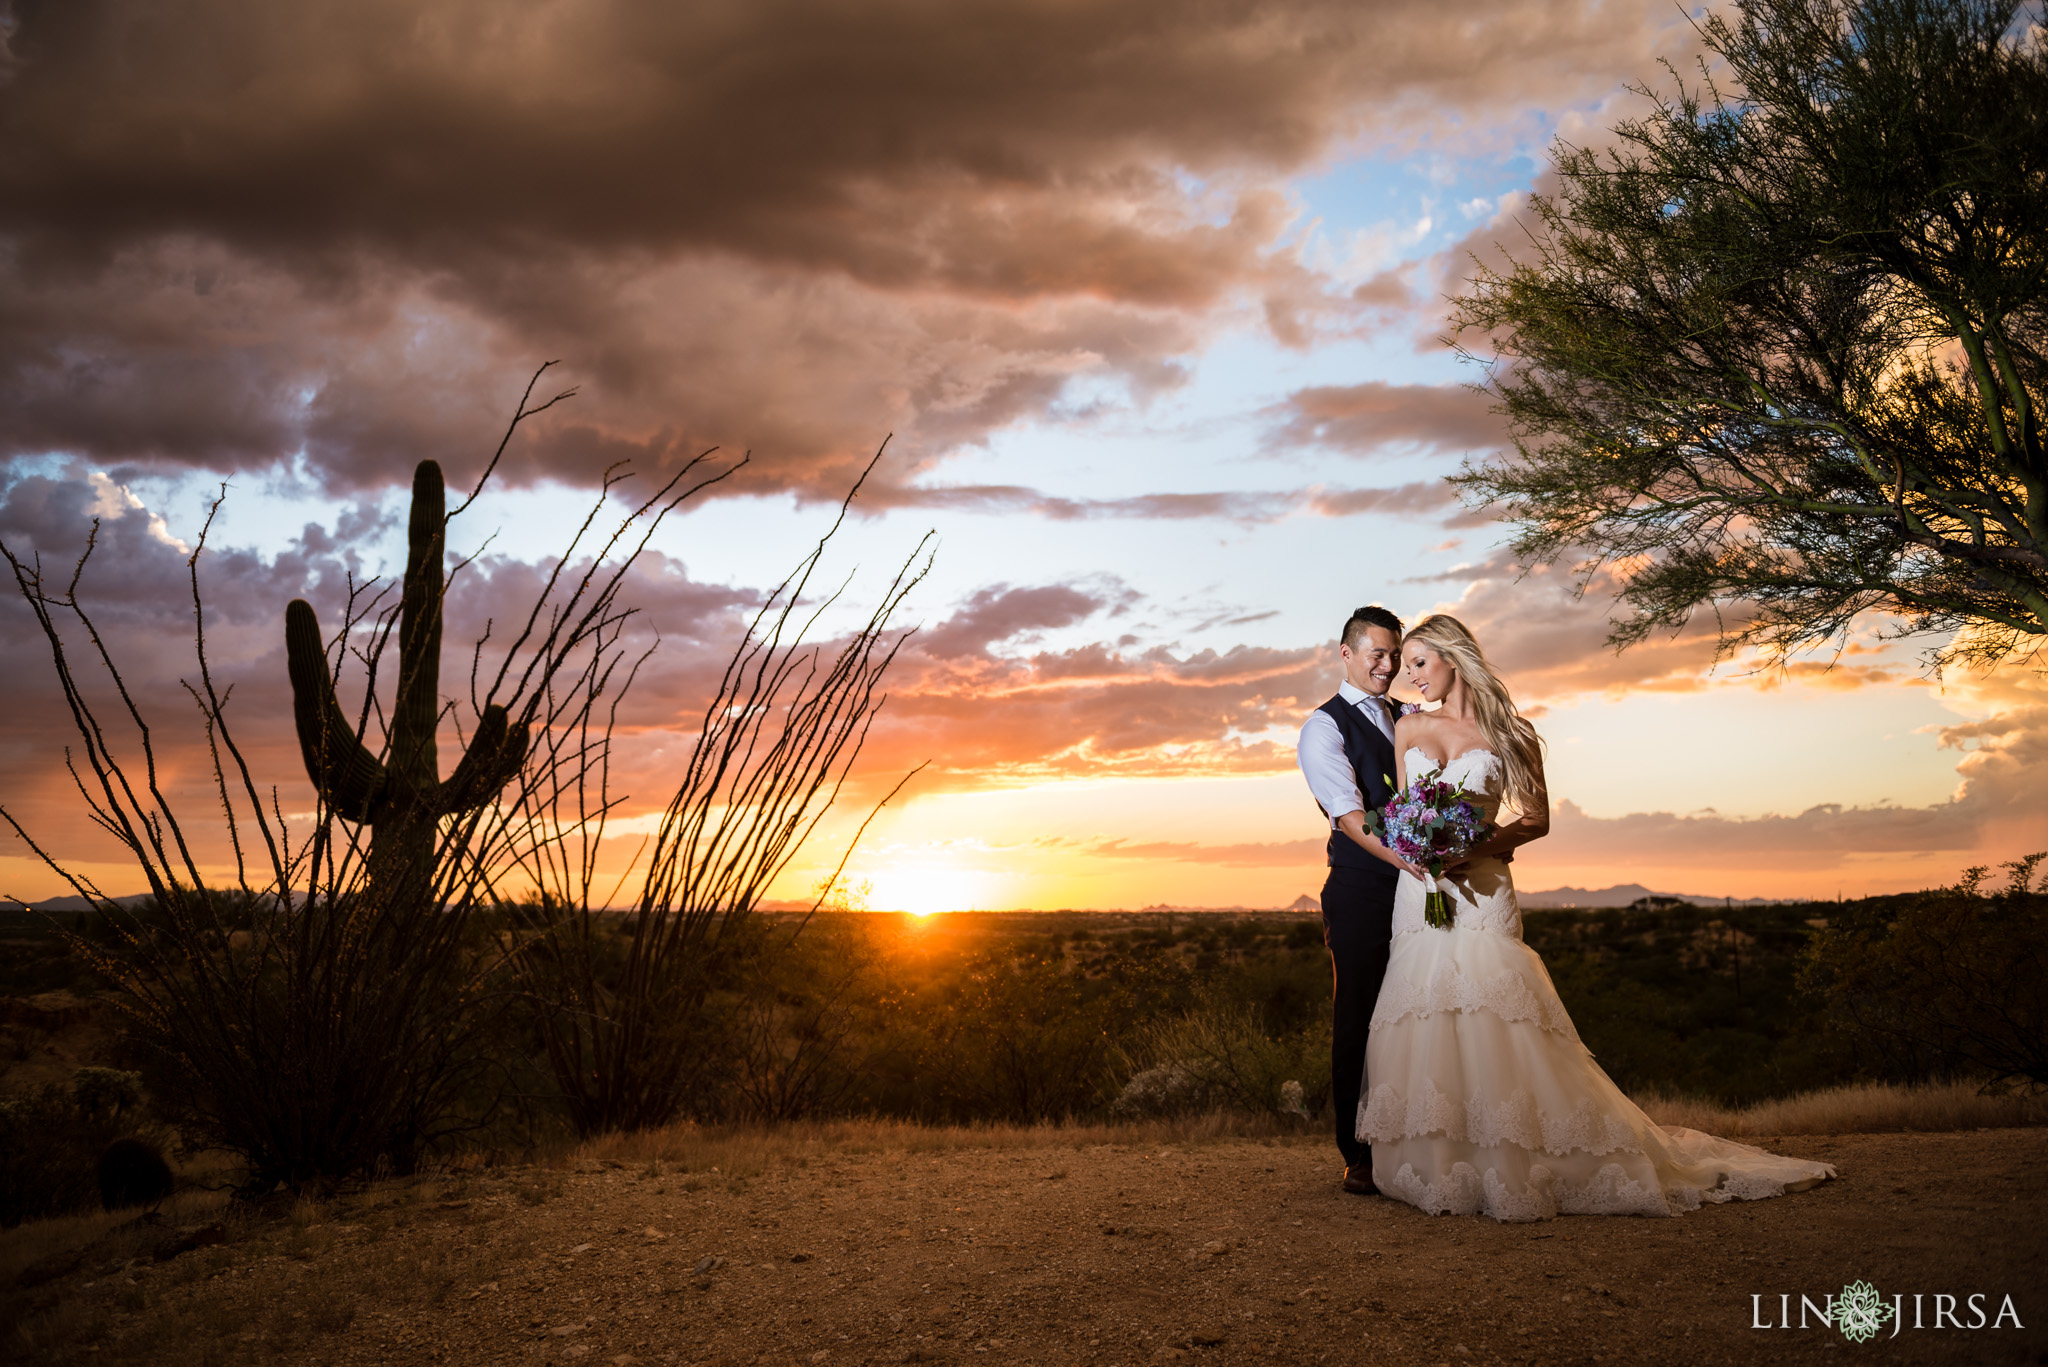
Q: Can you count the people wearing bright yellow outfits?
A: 0